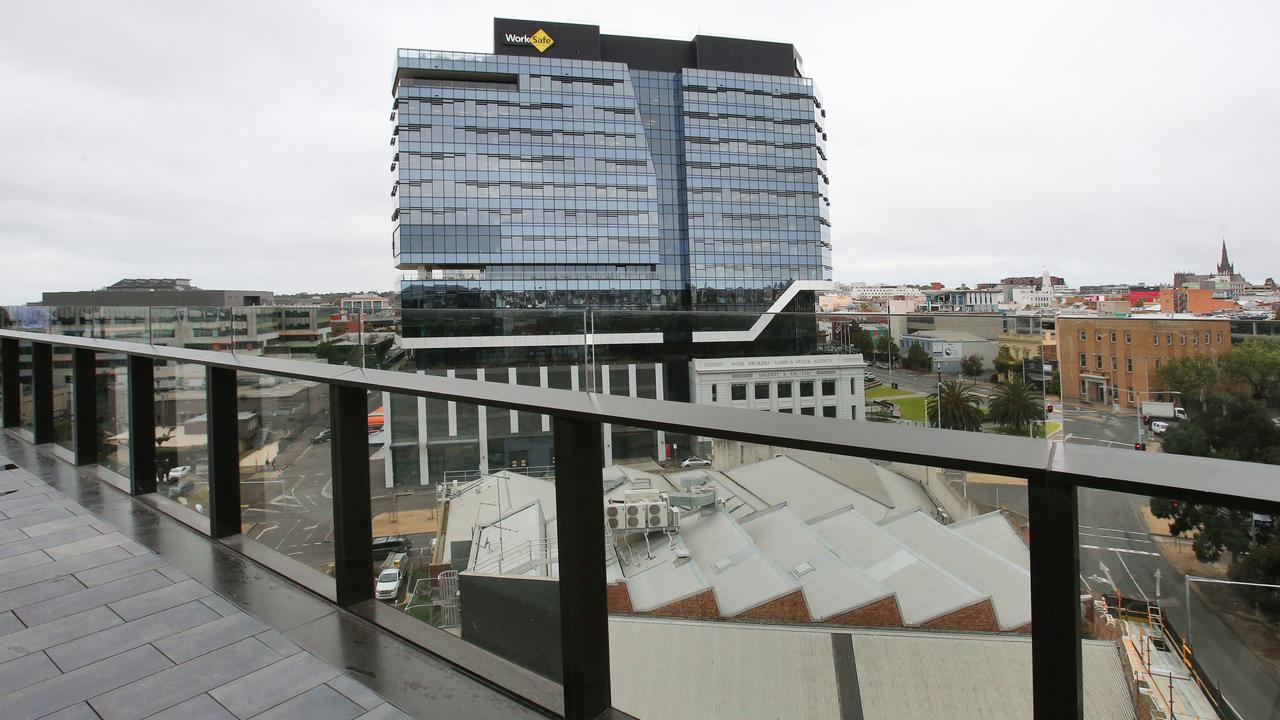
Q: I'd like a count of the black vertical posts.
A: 8